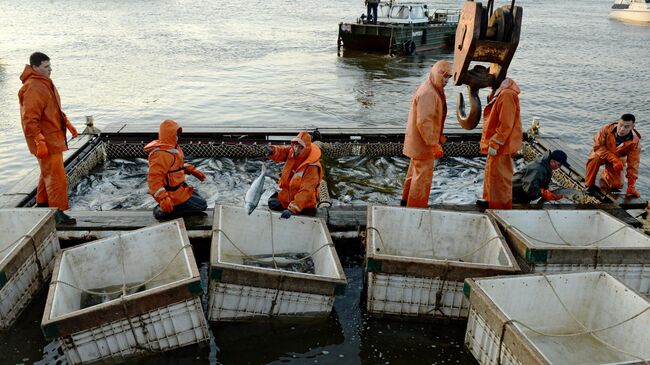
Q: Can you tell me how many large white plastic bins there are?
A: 6